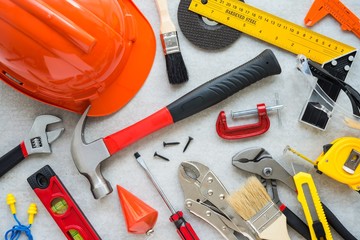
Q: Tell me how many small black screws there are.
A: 3